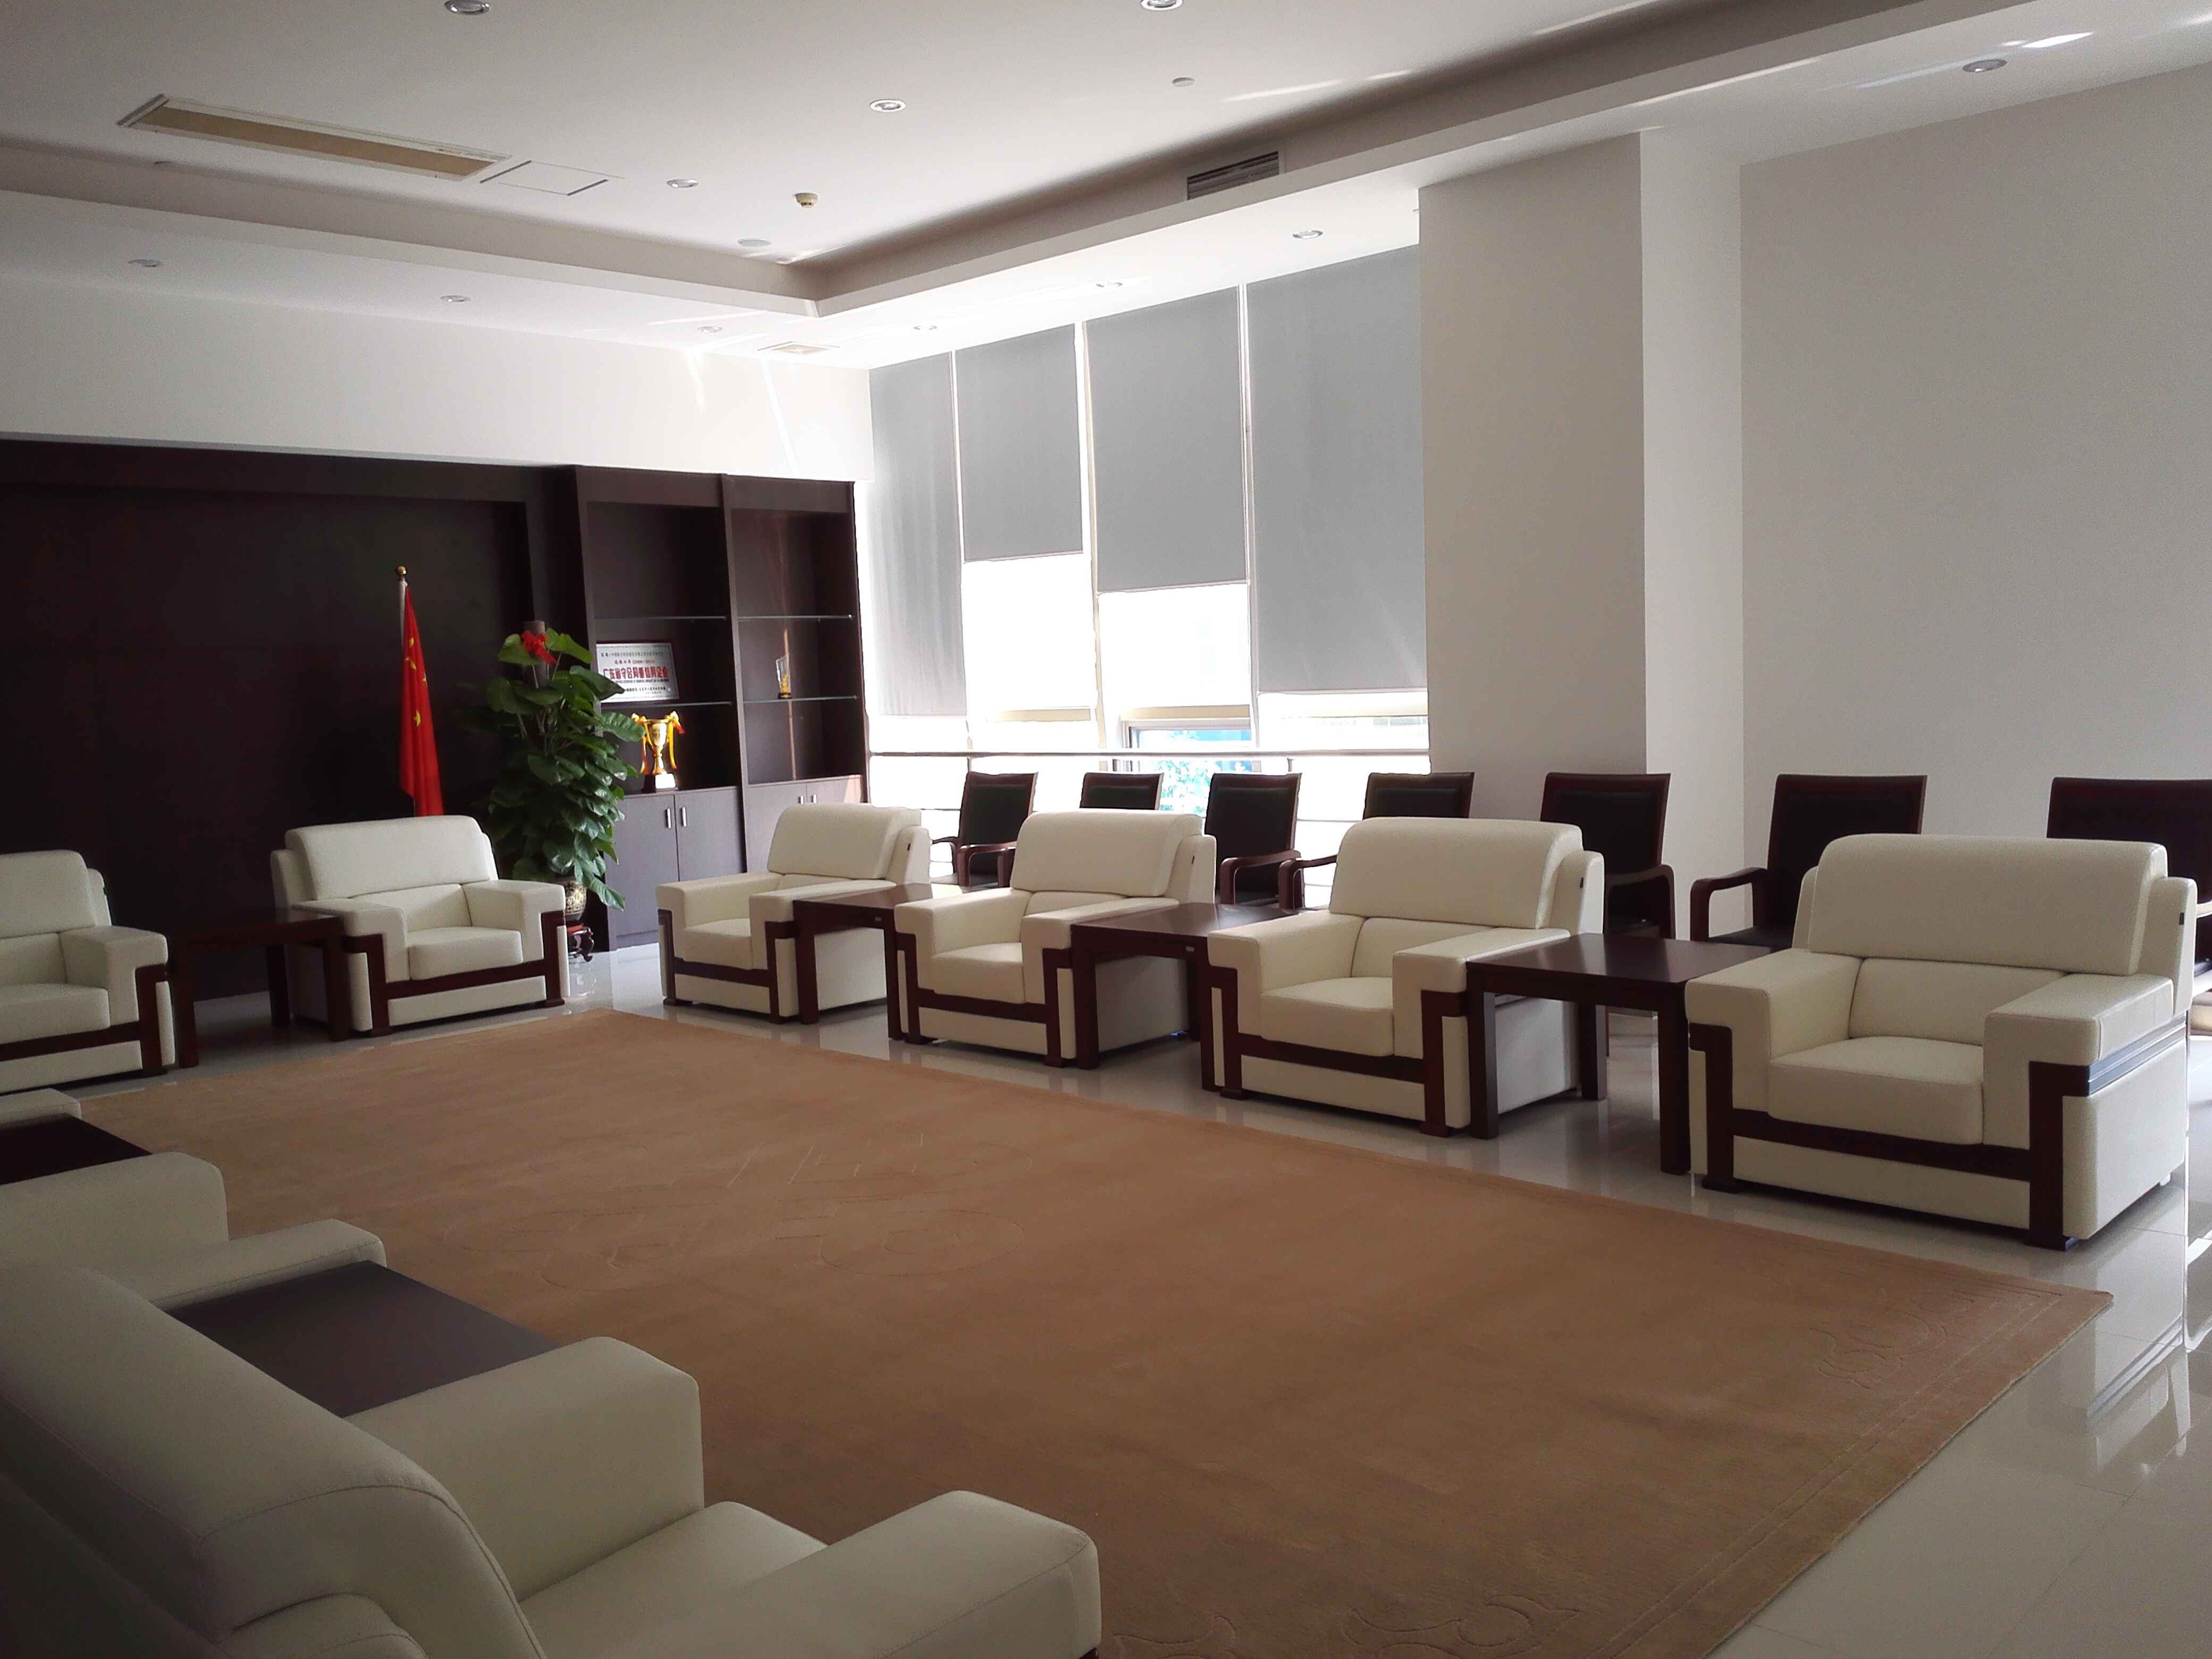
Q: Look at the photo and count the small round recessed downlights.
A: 11